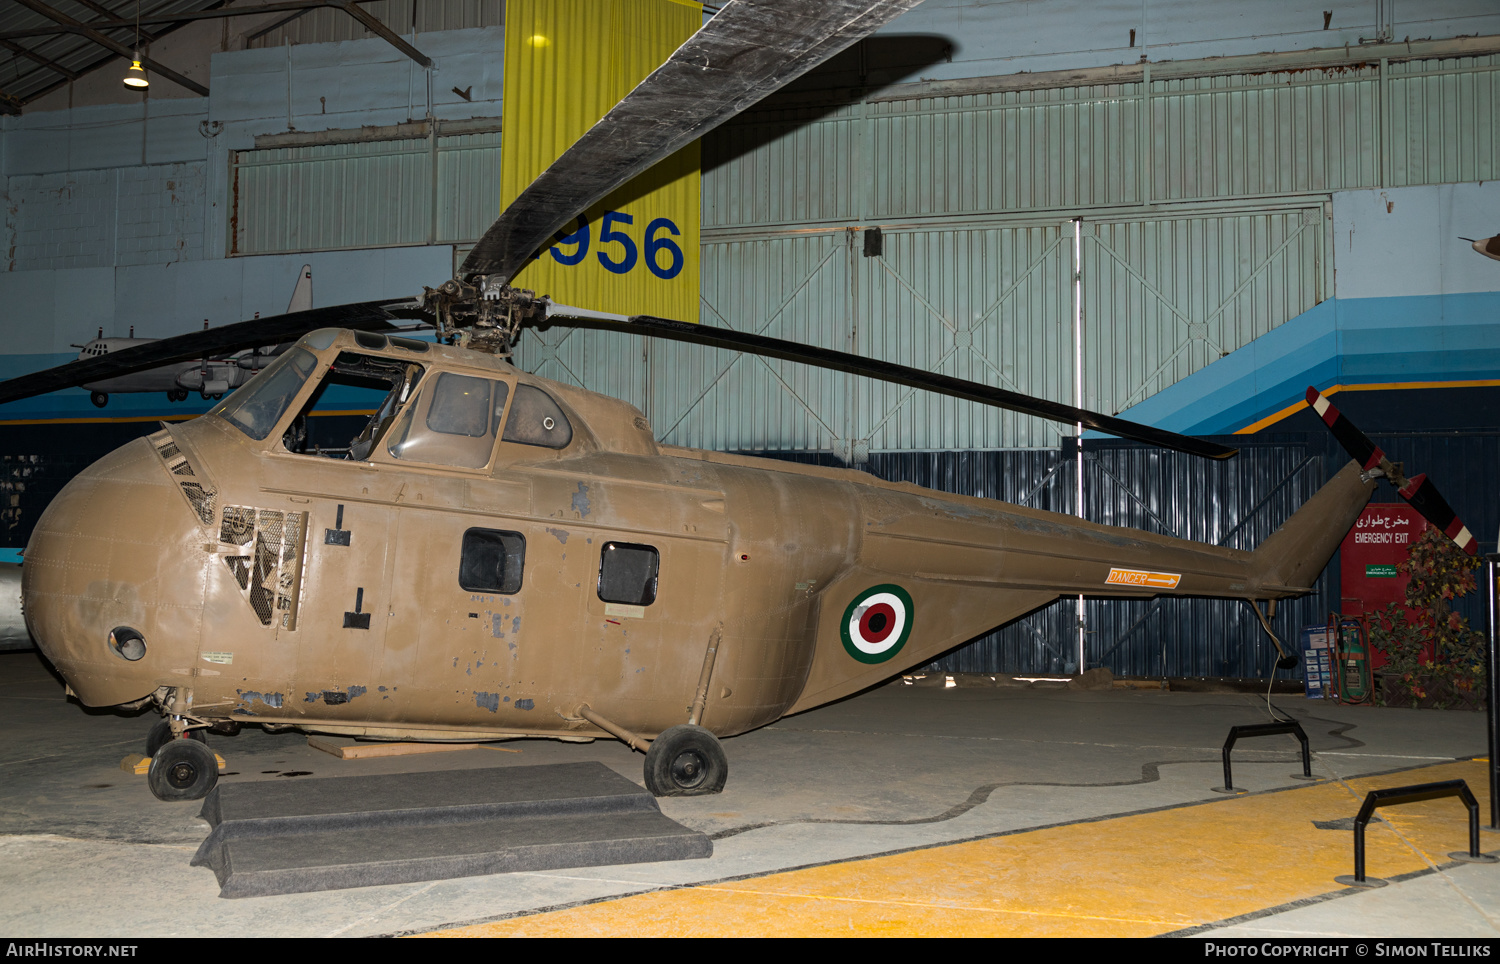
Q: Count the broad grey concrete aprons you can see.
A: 1